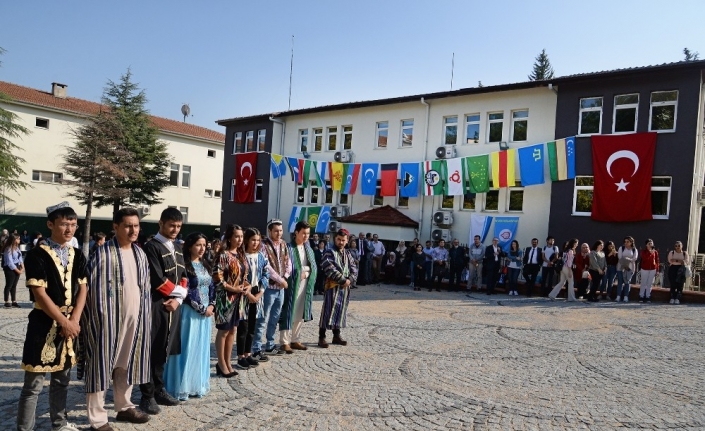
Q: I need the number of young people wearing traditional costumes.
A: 9